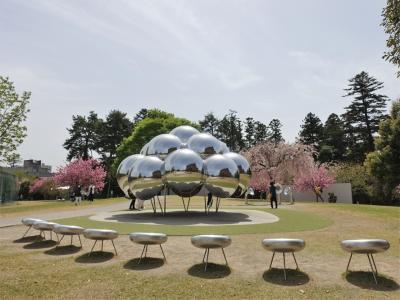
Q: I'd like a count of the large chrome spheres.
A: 10